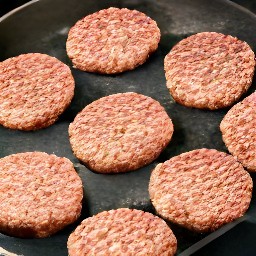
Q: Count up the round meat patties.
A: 8